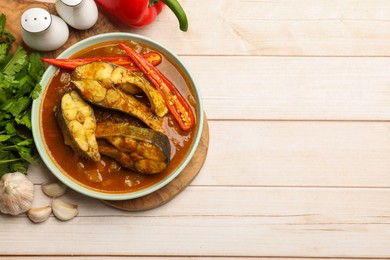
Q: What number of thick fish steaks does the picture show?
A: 3